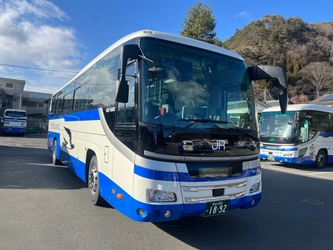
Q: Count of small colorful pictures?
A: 1